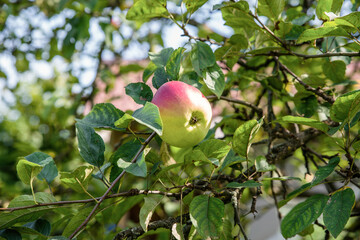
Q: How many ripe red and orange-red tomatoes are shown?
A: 0